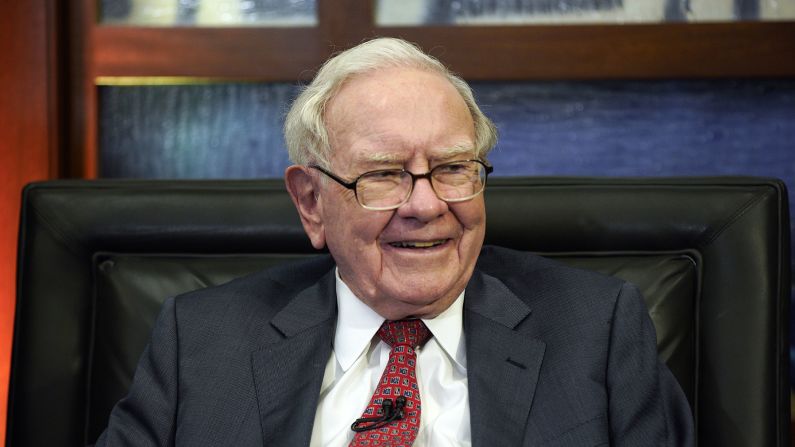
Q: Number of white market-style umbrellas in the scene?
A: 0